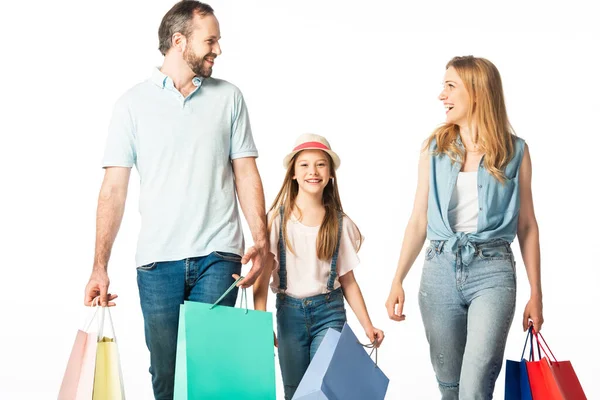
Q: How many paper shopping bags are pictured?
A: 6